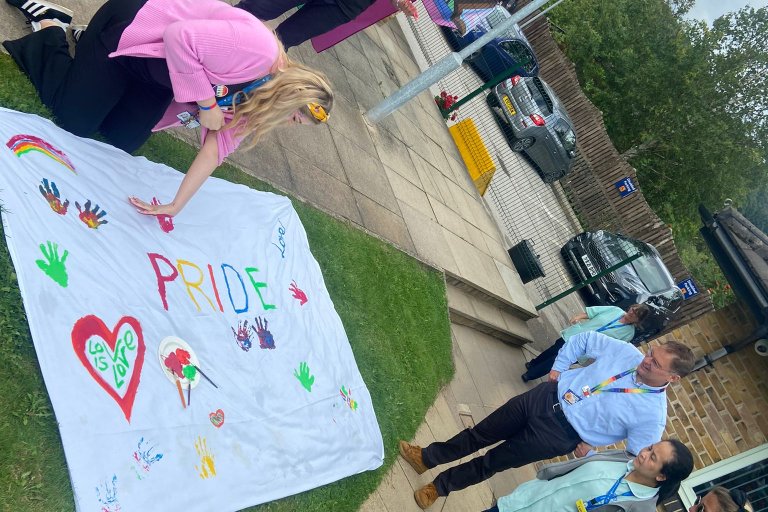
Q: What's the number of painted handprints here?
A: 12